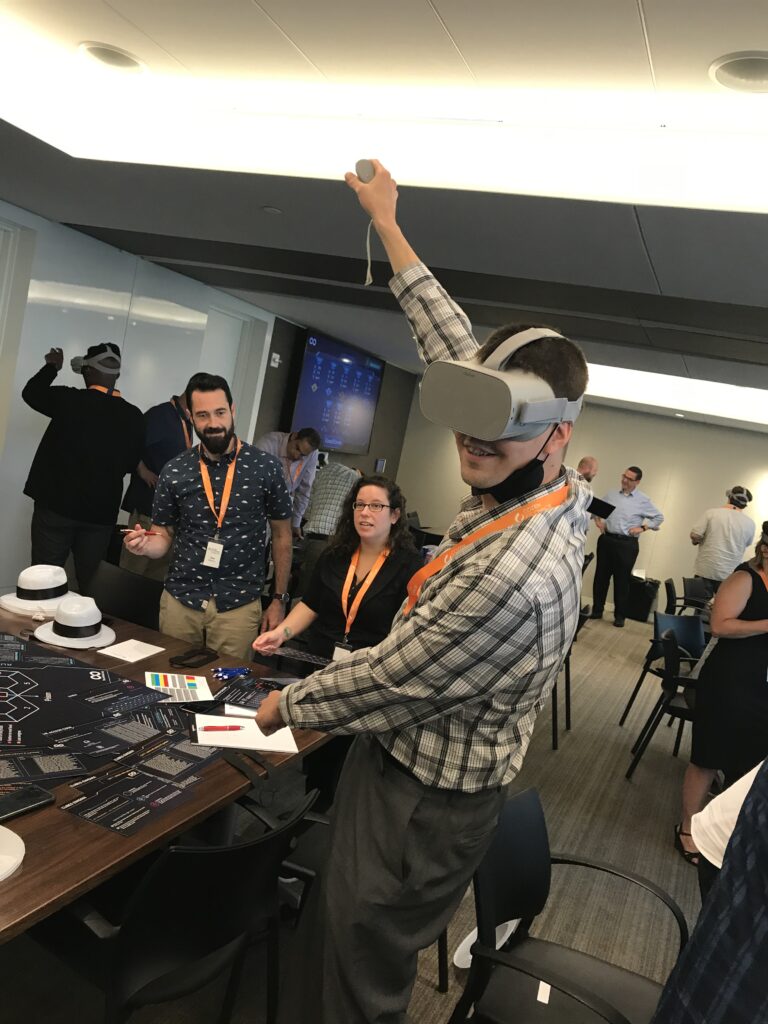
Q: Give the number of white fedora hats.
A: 2